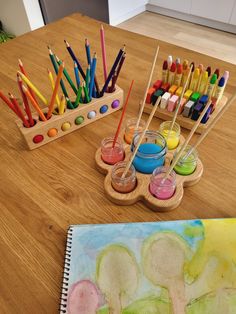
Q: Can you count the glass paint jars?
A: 7